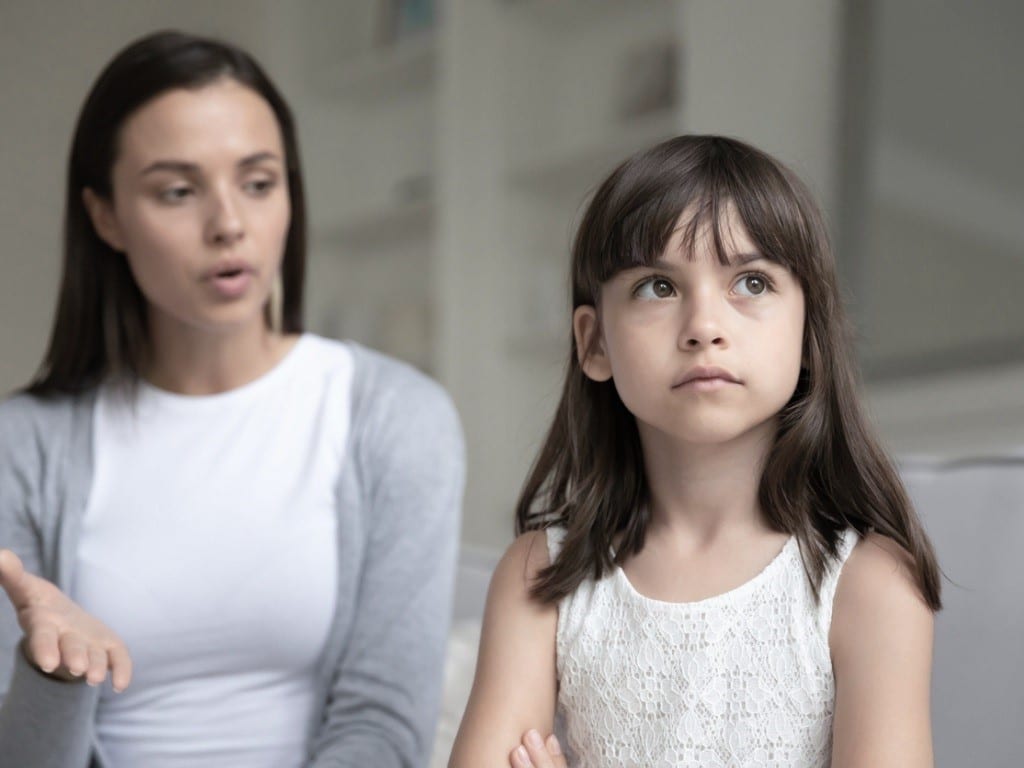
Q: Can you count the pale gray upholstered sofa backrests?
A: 1